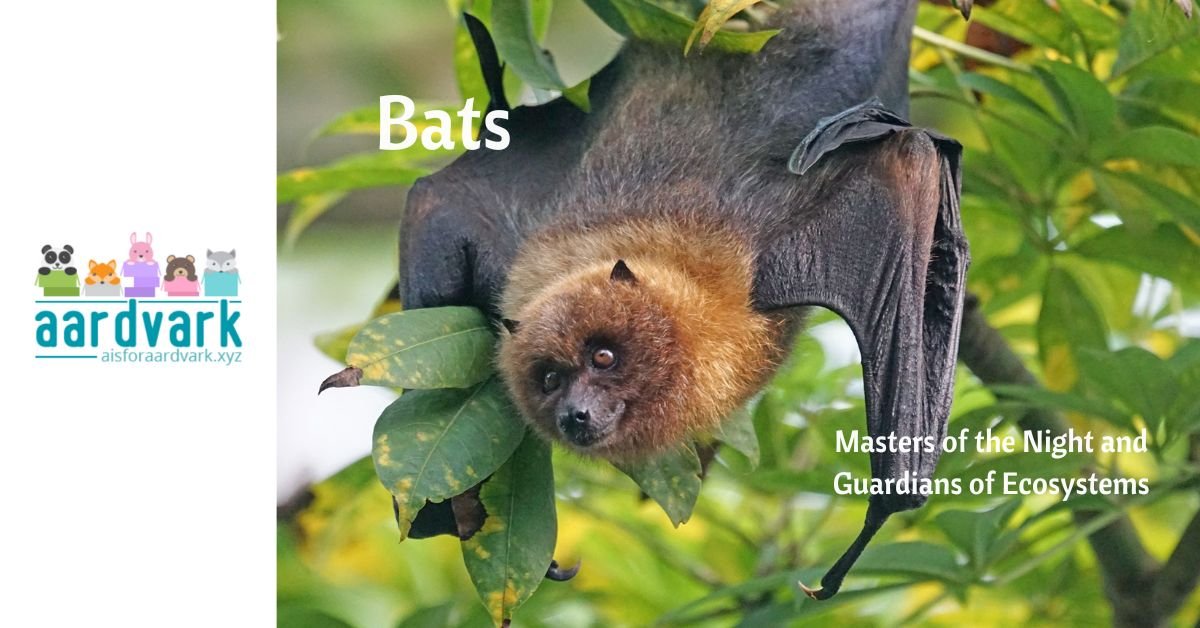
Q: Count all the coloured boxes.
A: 5